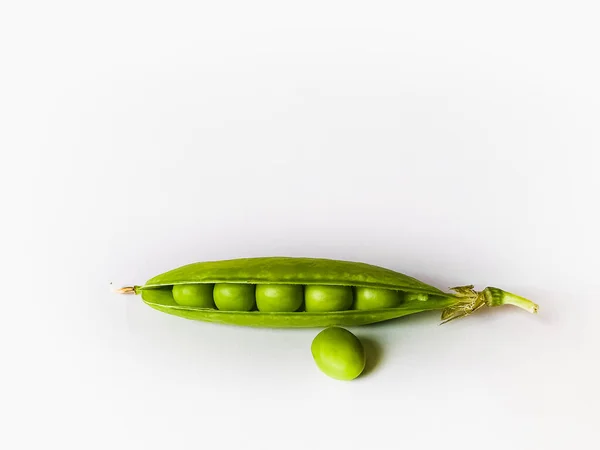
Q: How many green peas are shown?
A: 6